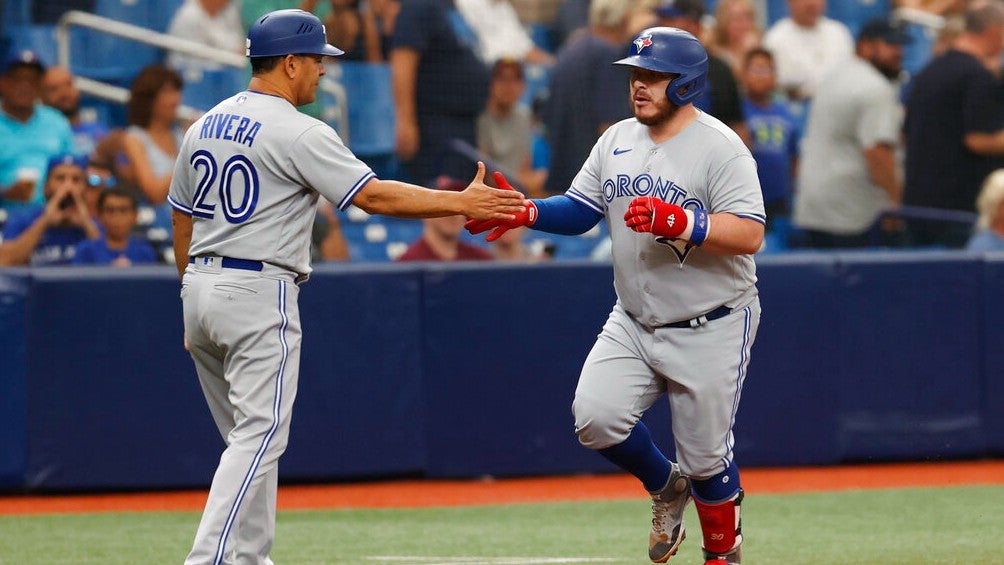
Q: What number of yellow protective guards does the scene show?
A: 0